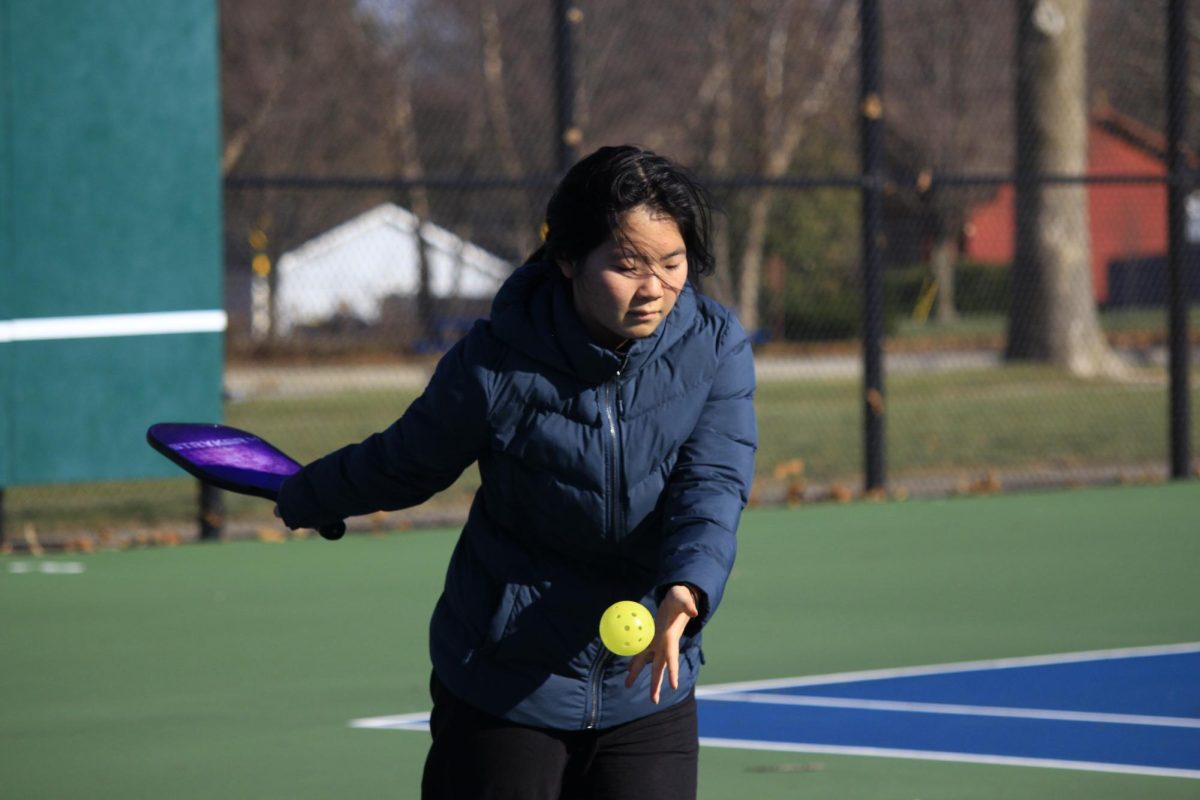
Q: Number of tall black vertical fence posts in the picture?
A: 3